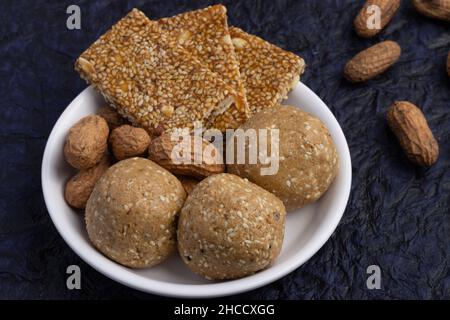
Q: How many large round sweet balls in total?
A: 3